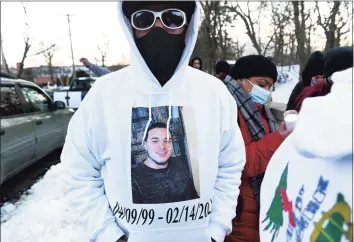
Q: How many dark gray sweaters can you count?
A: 1